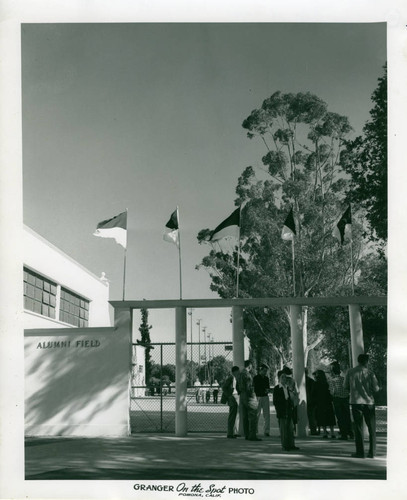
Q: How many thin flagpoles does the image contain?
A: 5